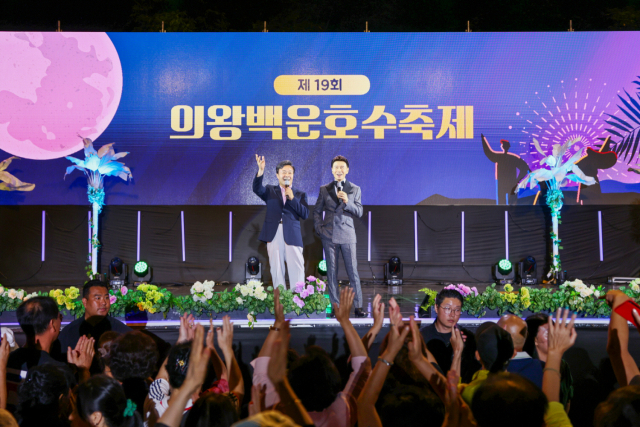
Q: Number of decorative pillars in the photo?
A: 2